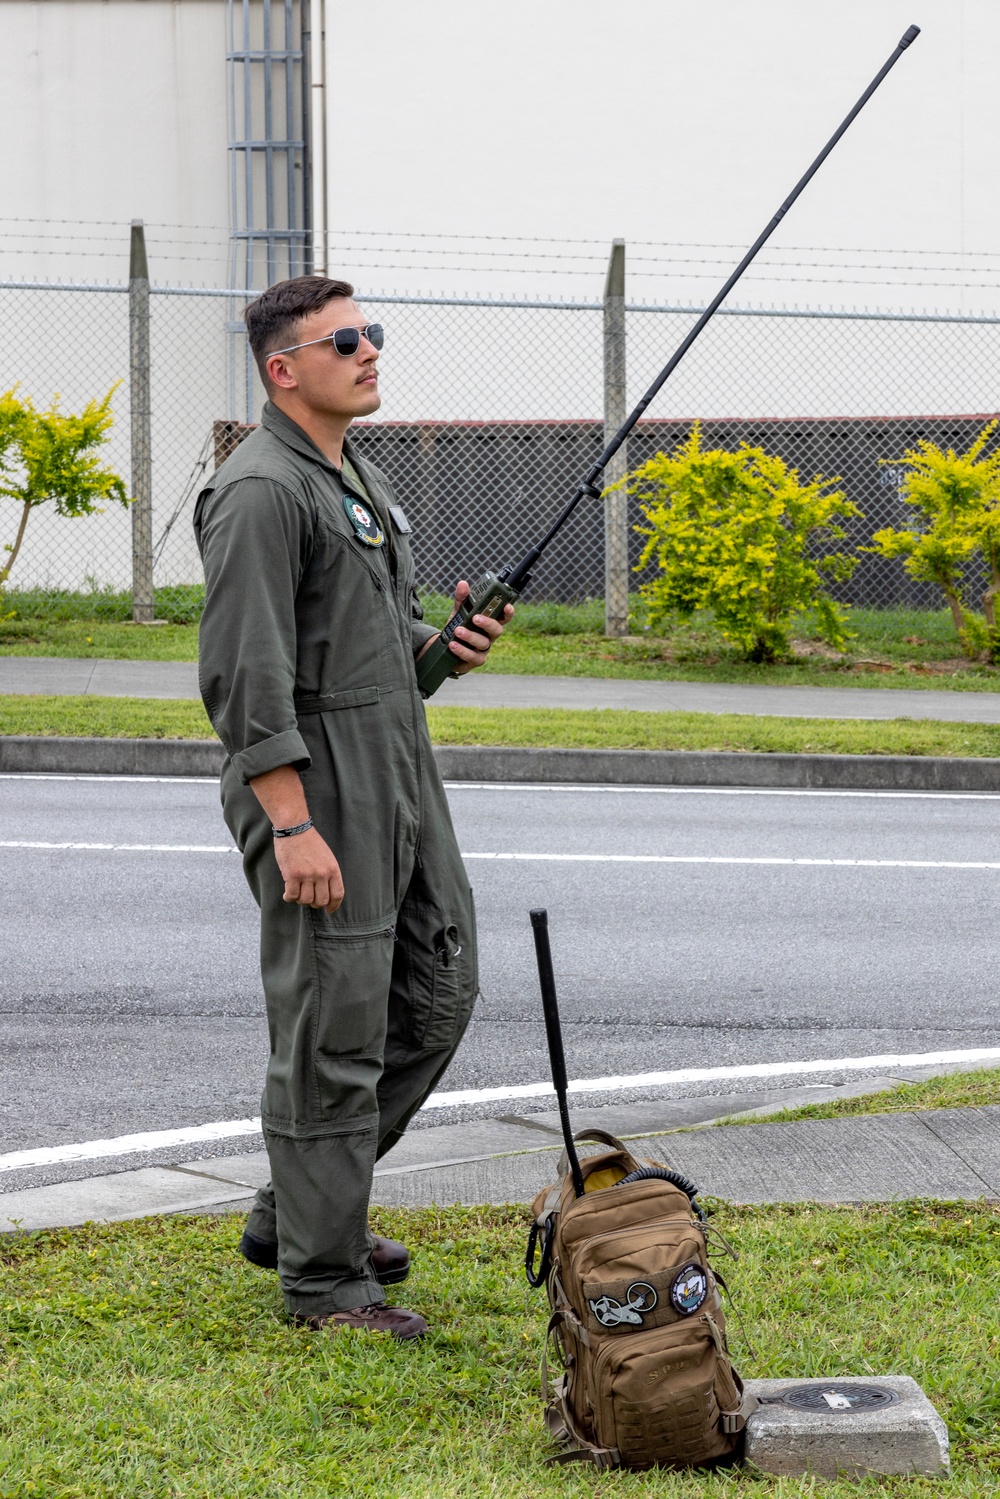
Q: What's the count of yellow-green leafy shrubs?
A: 3